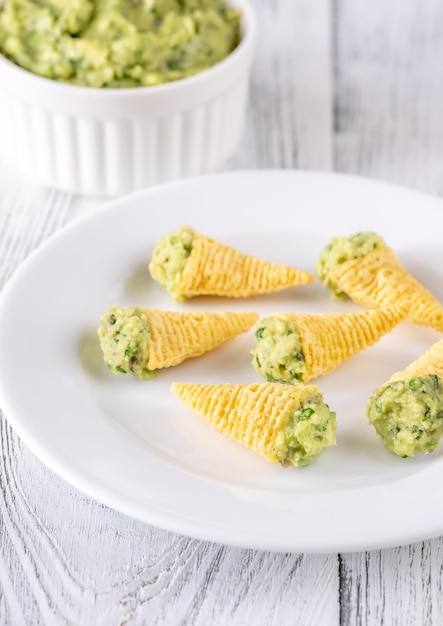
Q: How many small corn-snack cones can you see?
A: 6